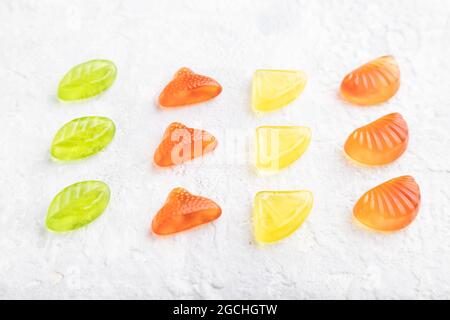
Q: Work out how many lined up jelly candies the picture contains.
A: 12